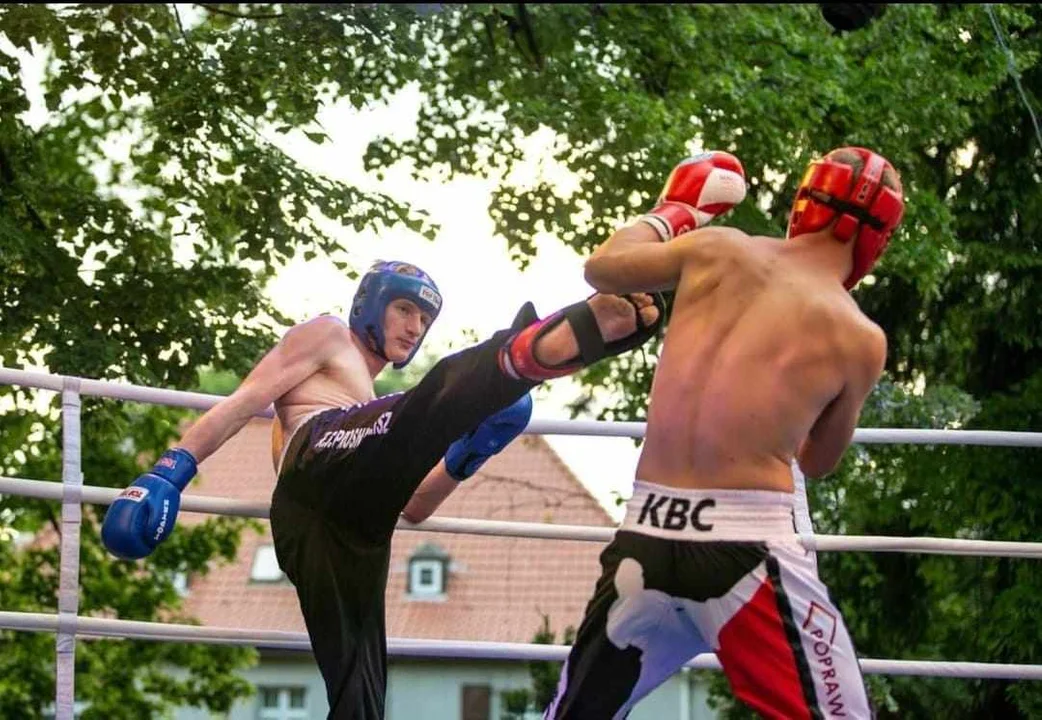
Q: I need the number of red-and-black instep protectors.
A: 1